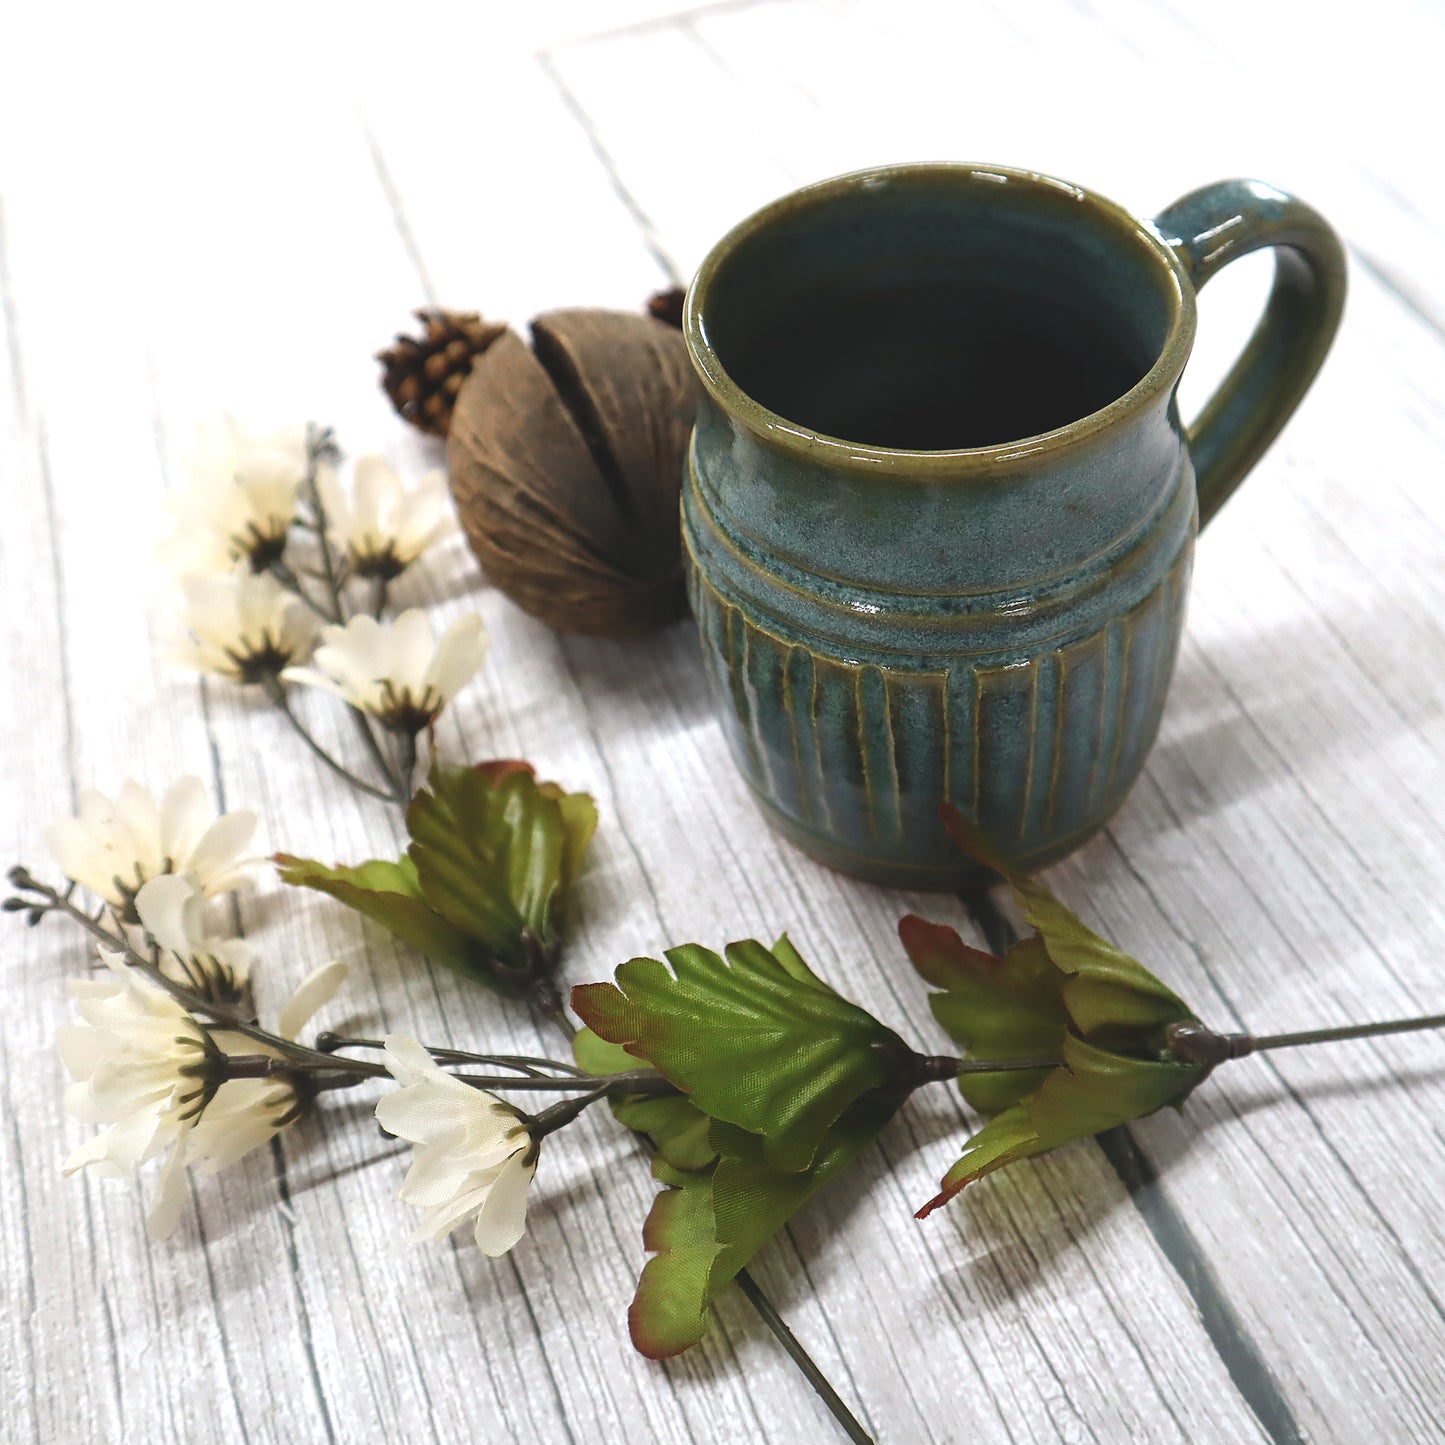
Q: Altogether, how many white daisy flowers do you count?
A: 9